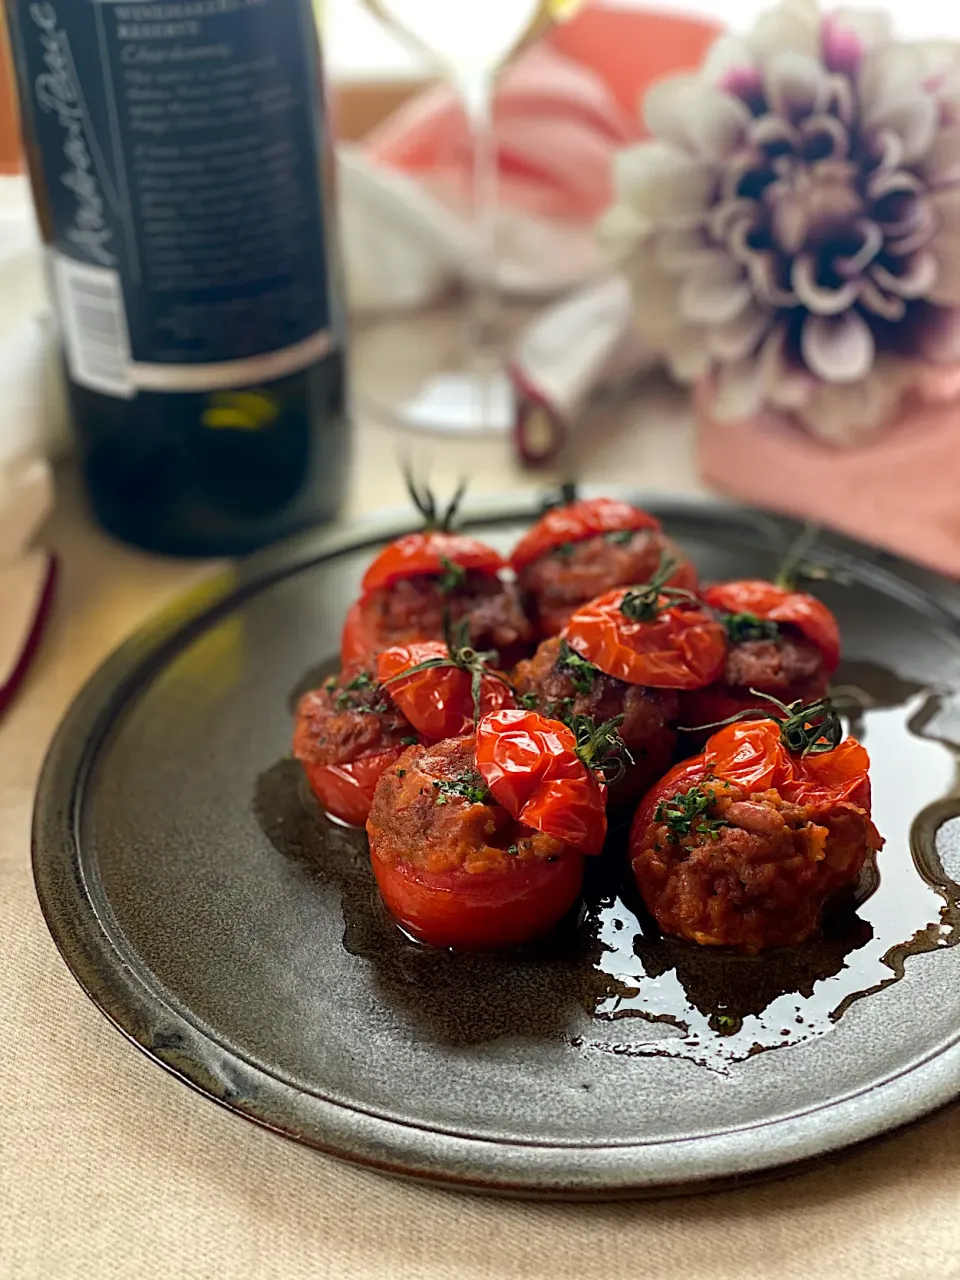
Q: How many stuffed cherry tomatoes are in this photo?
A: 7